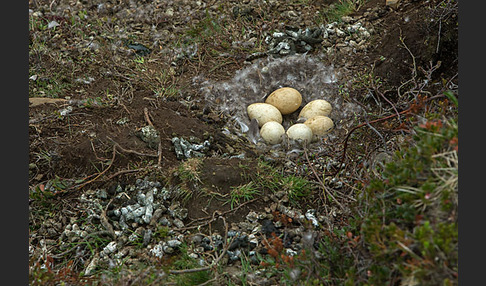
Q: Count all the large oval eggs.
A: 6